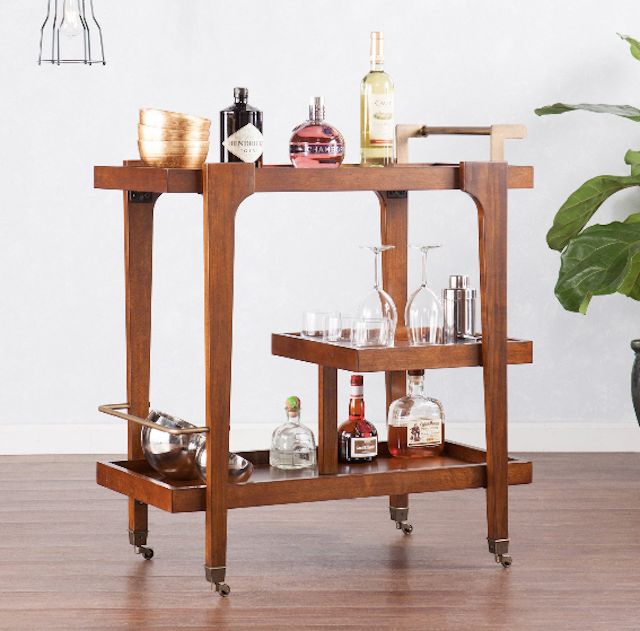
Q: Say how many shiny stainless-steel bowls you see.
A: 2